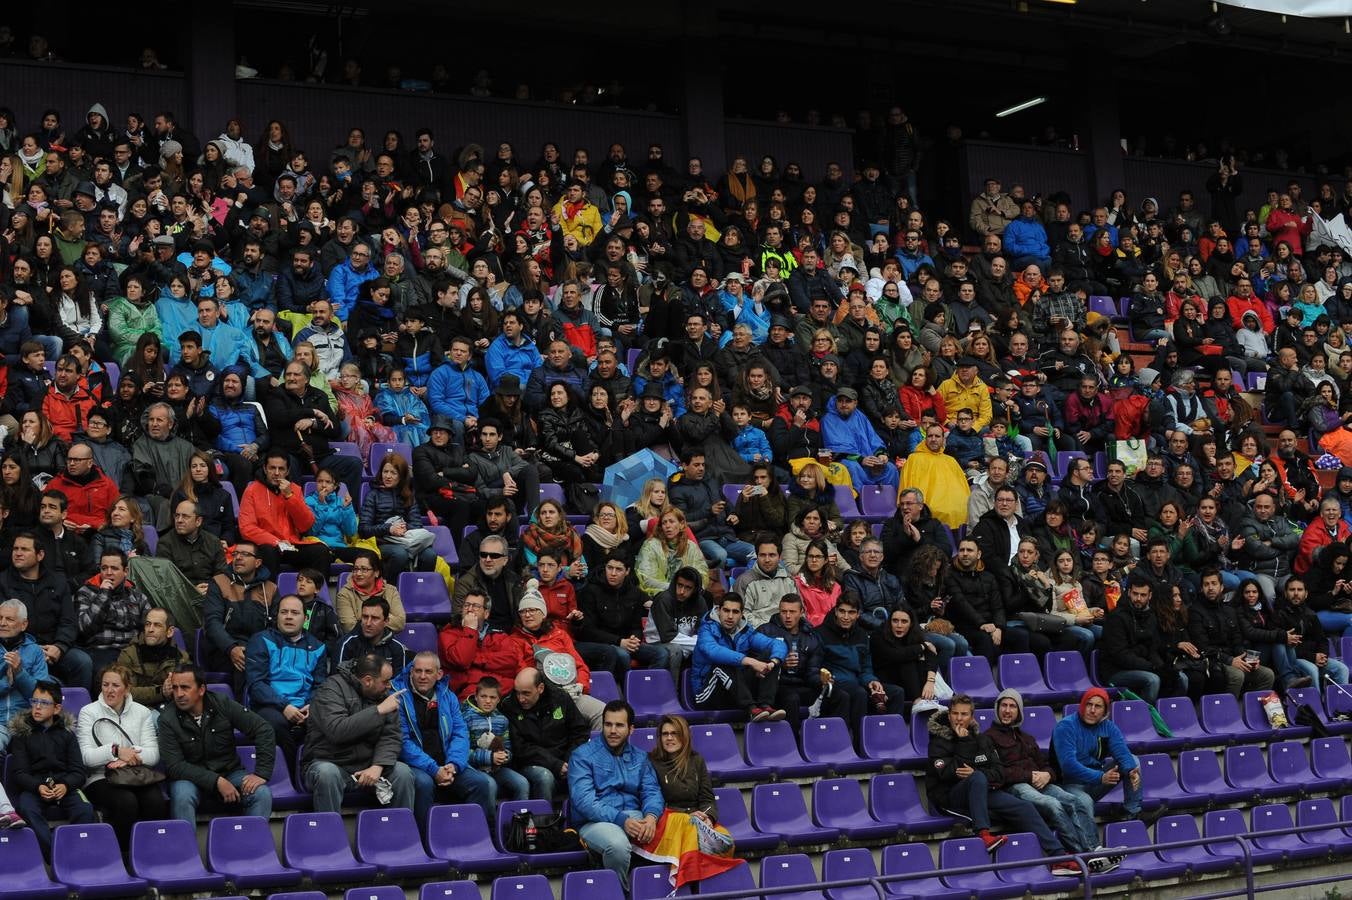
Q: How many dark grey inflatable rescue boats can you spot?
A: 0